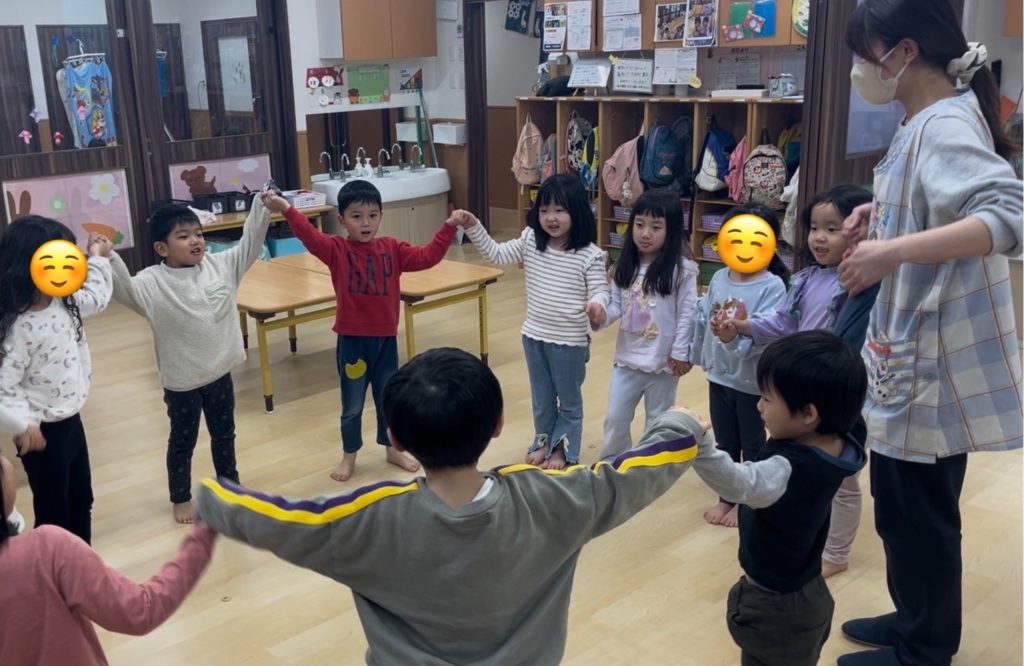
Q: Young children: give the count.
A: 10